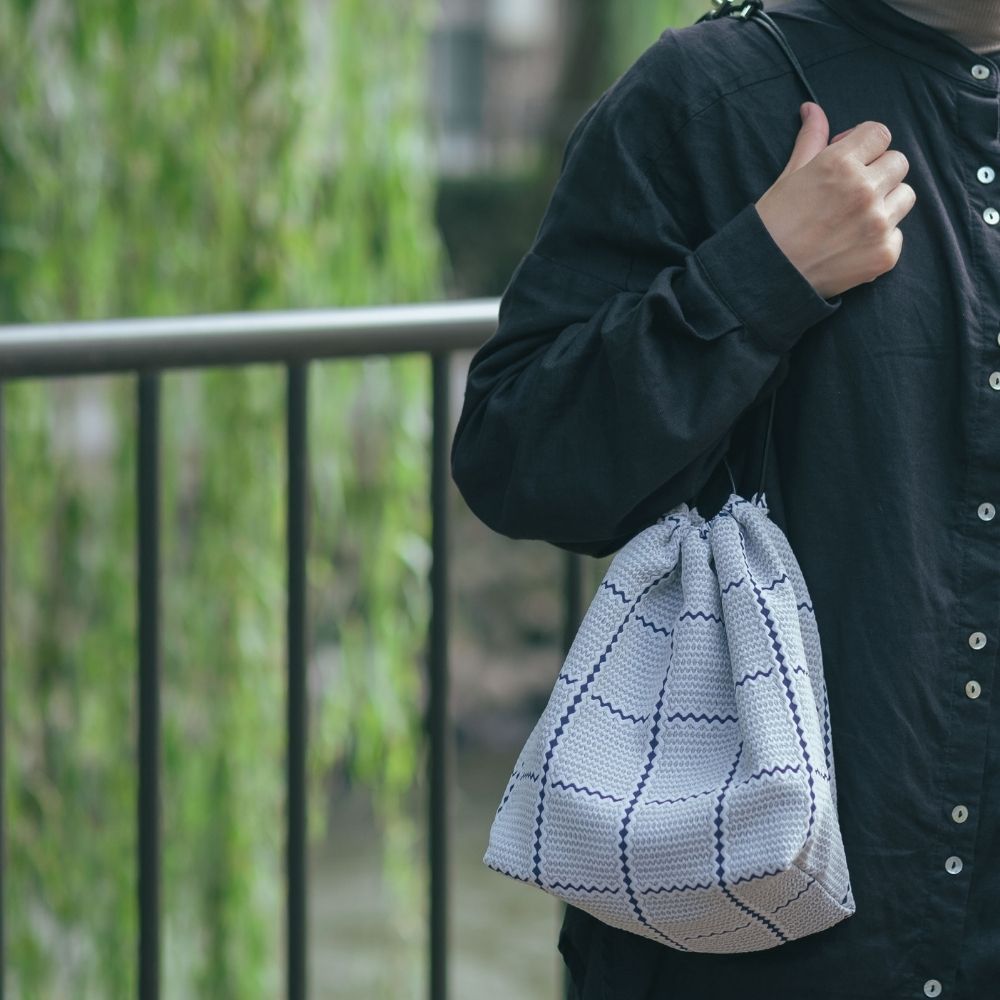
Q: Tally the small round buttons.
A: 11